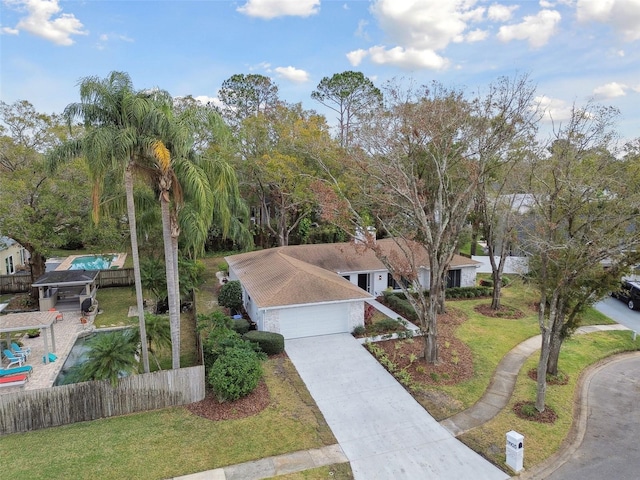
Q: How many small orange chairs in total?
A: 2